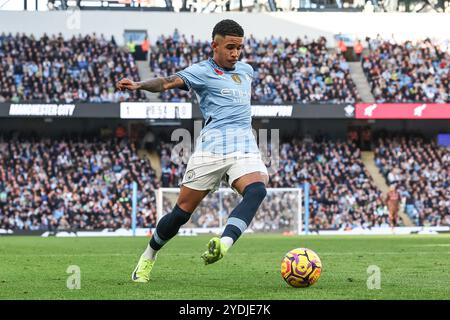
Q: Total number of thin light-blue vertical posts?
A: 2